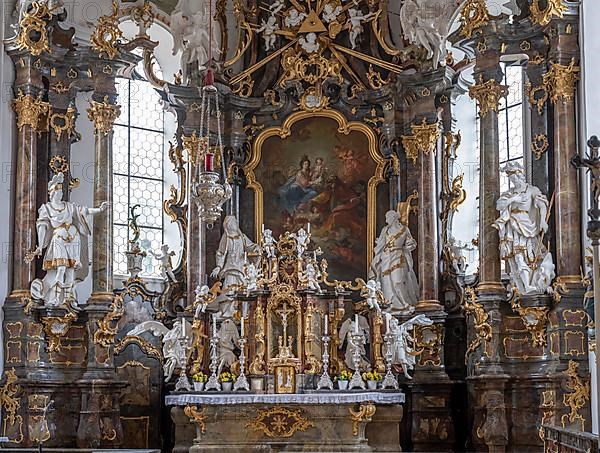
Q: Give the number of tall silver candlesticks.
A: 6